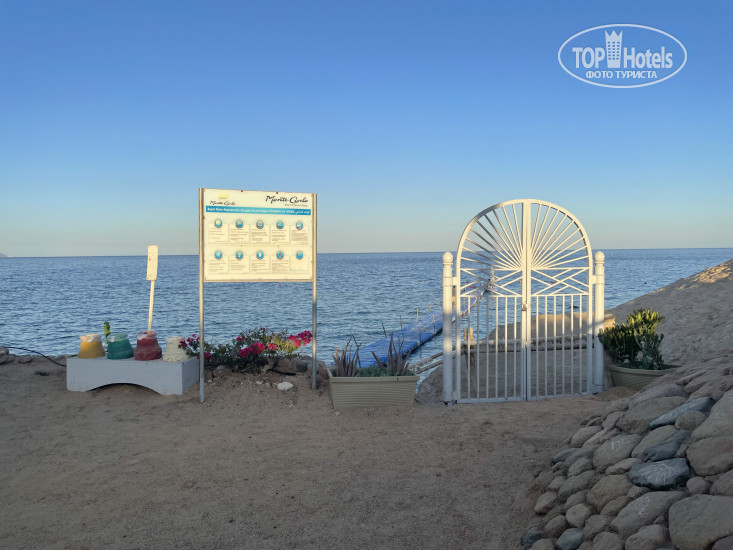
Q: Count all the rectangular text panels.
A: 10